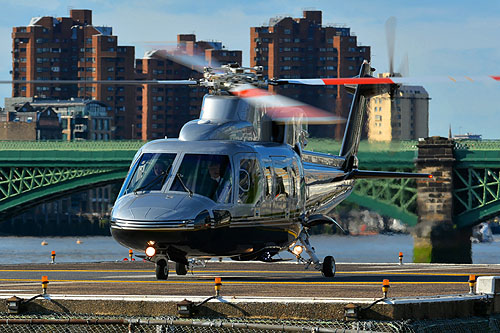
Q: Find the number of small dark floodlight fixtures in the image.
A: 3